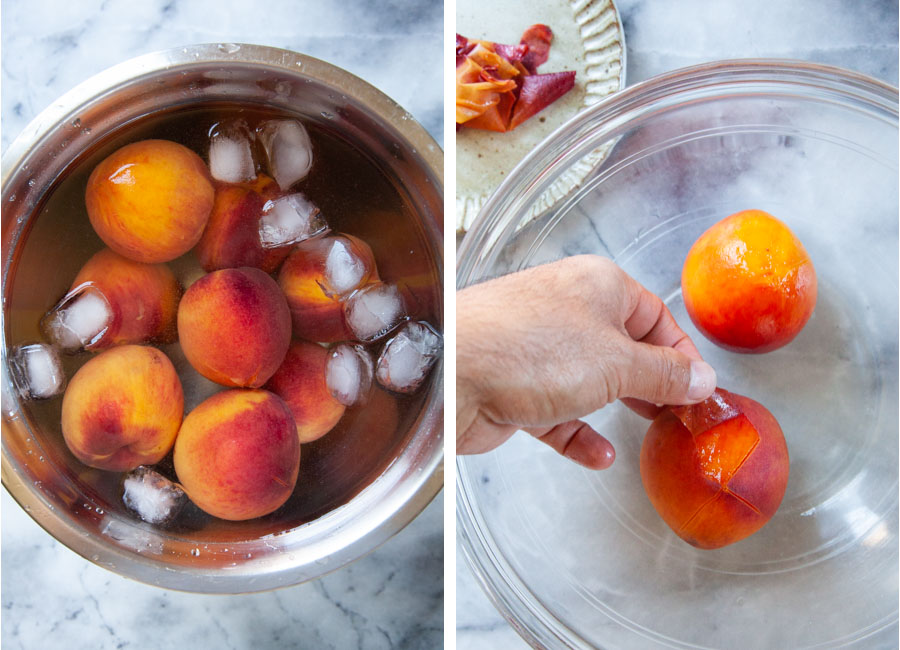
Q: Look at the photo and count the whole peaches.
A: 10